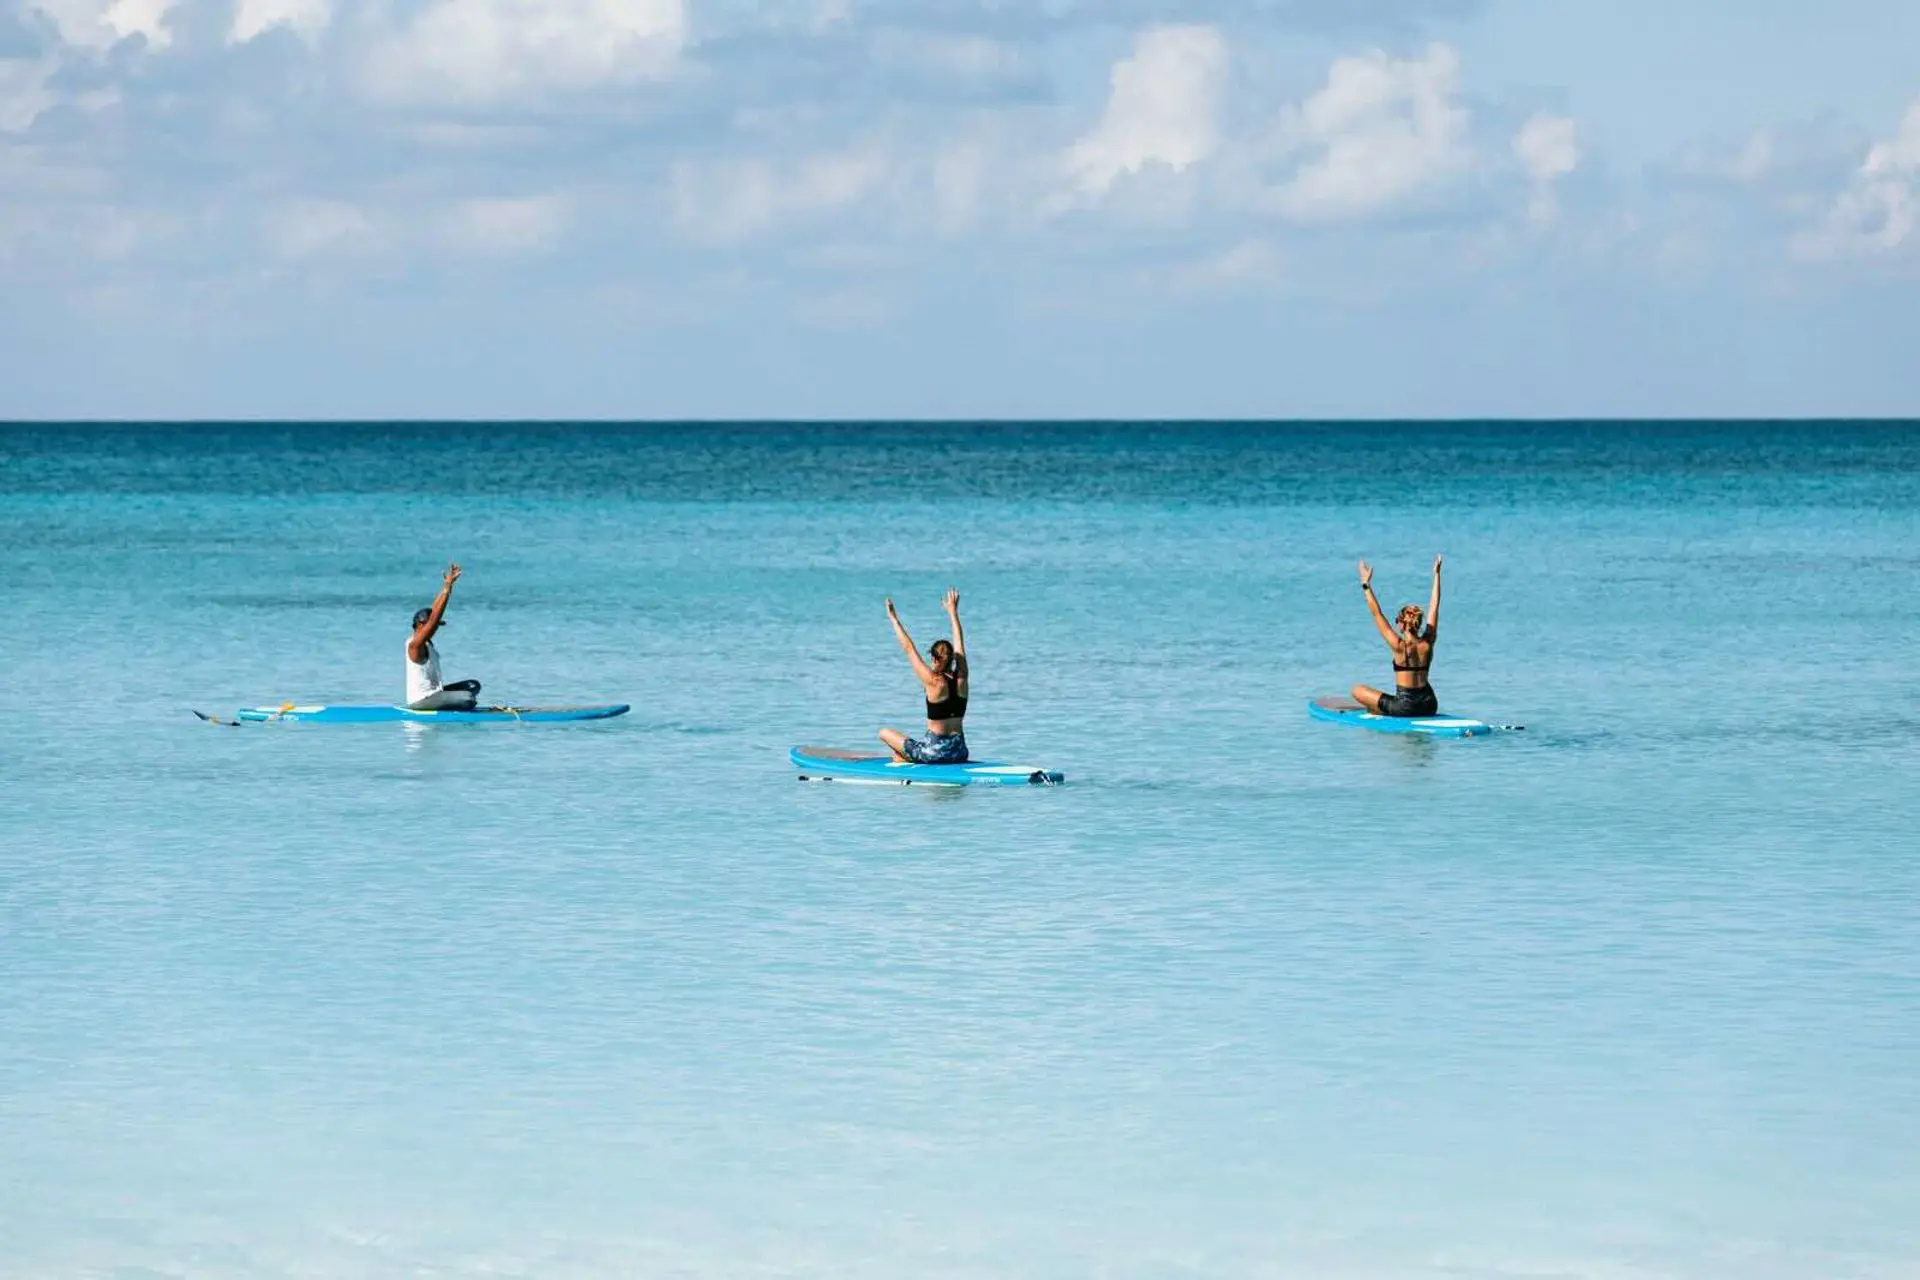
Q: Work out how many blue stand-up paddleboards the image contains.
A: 3